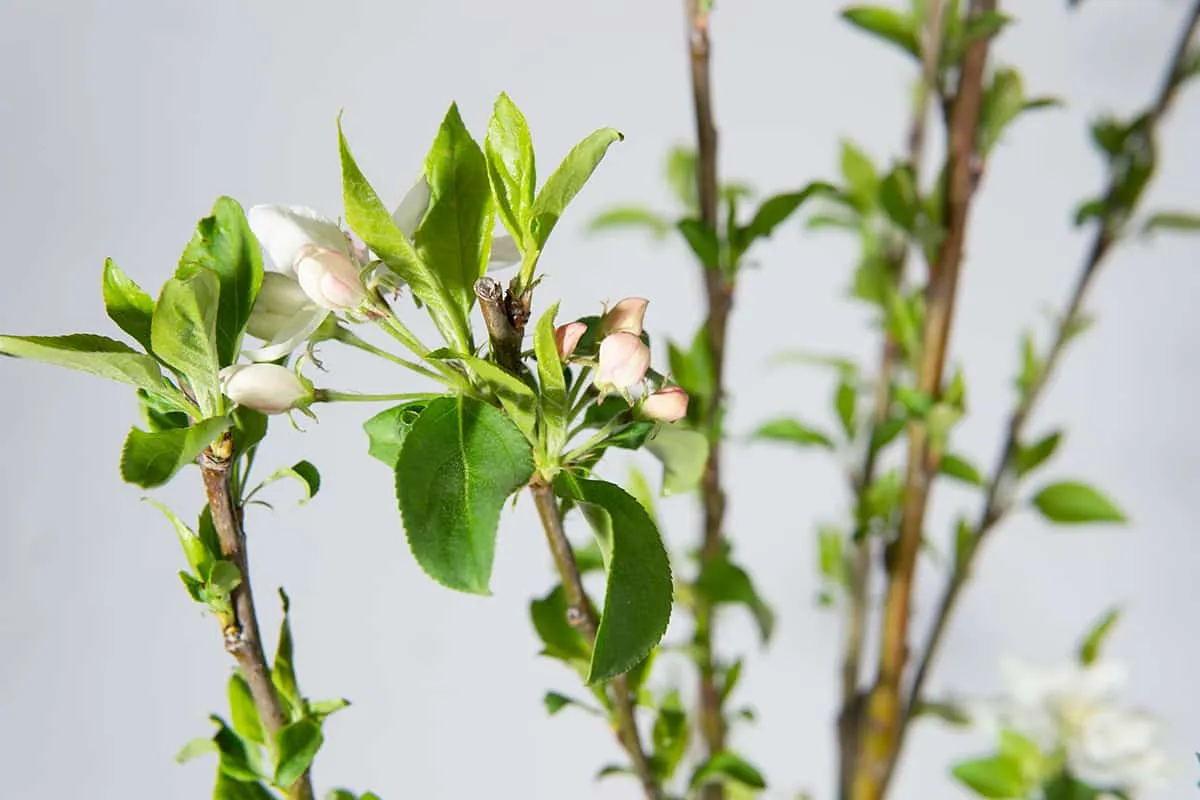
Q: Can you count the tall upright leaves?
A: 4